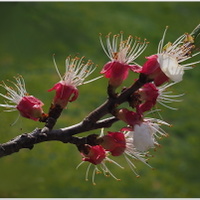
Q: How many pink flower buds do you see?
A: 8